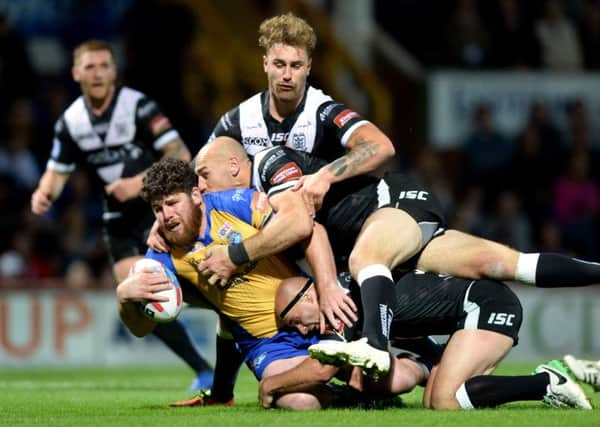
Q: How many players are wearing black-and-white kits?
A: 4